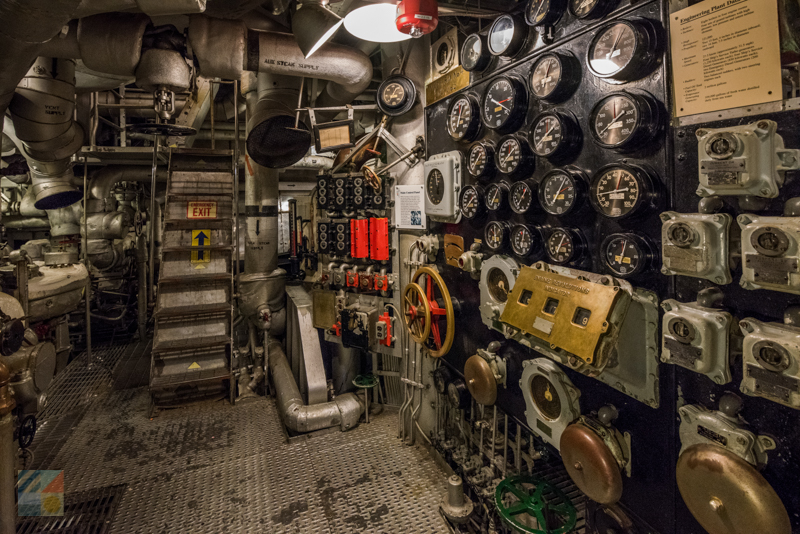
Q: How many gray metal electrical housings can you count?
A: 5